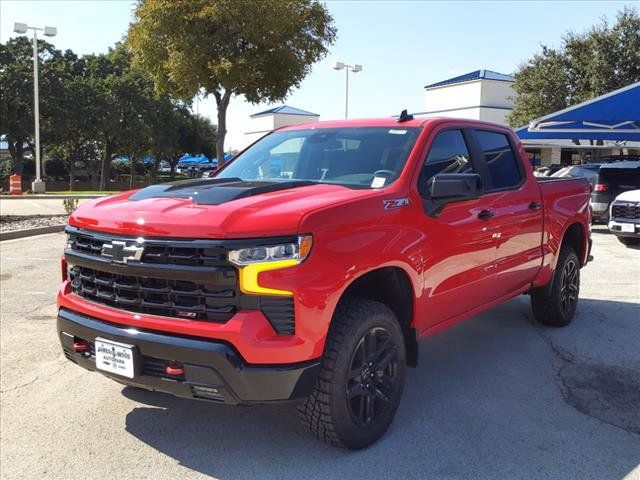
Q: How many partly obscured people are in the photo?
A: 0